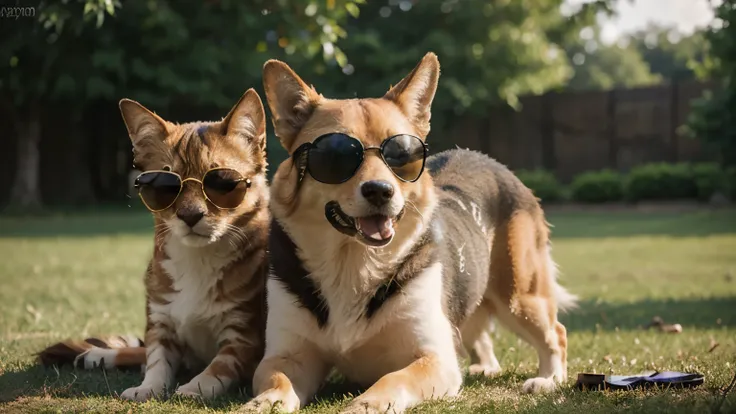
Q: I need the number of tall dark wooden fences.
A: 1